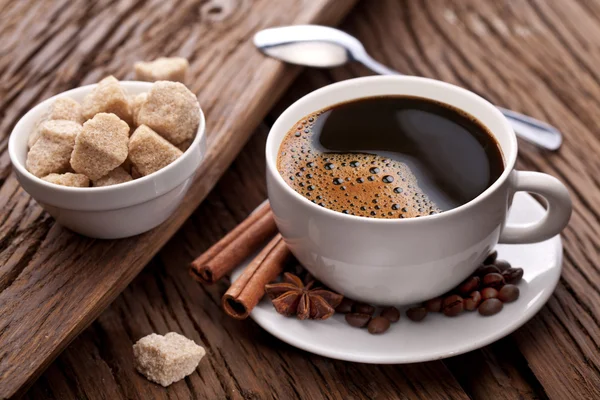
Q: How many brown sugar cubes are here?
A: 11